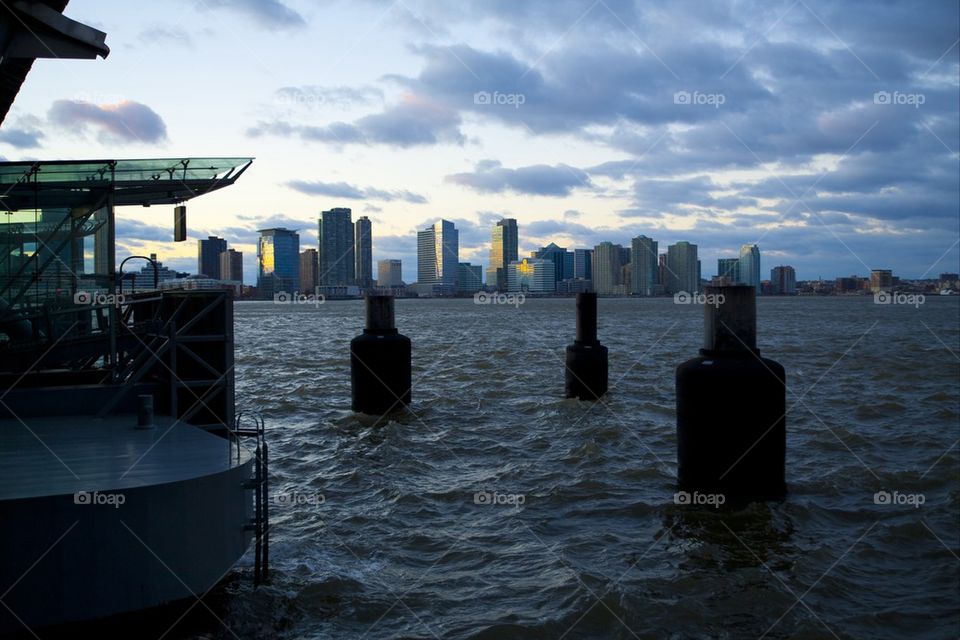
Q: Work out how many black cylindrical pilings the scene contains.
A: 3